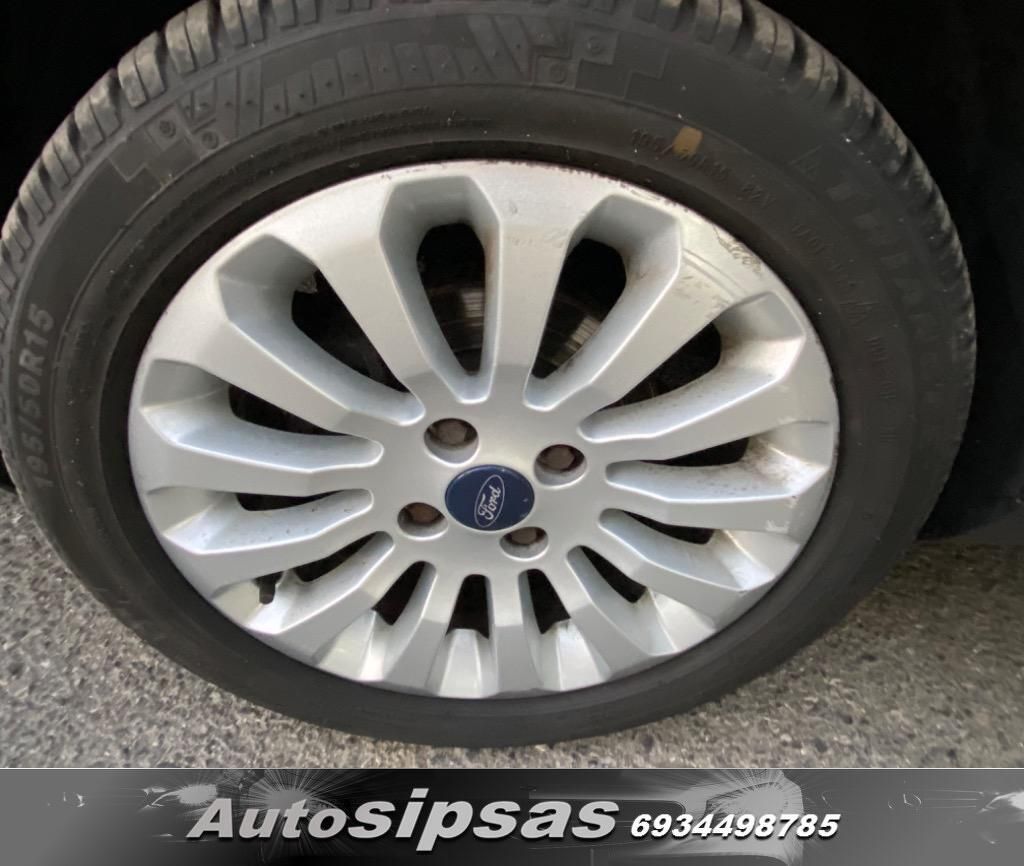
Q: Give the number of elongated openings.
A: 13